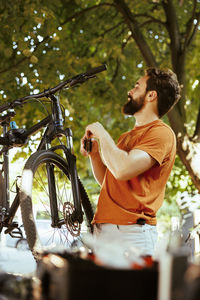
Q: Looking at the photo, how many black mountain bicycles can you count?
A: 1